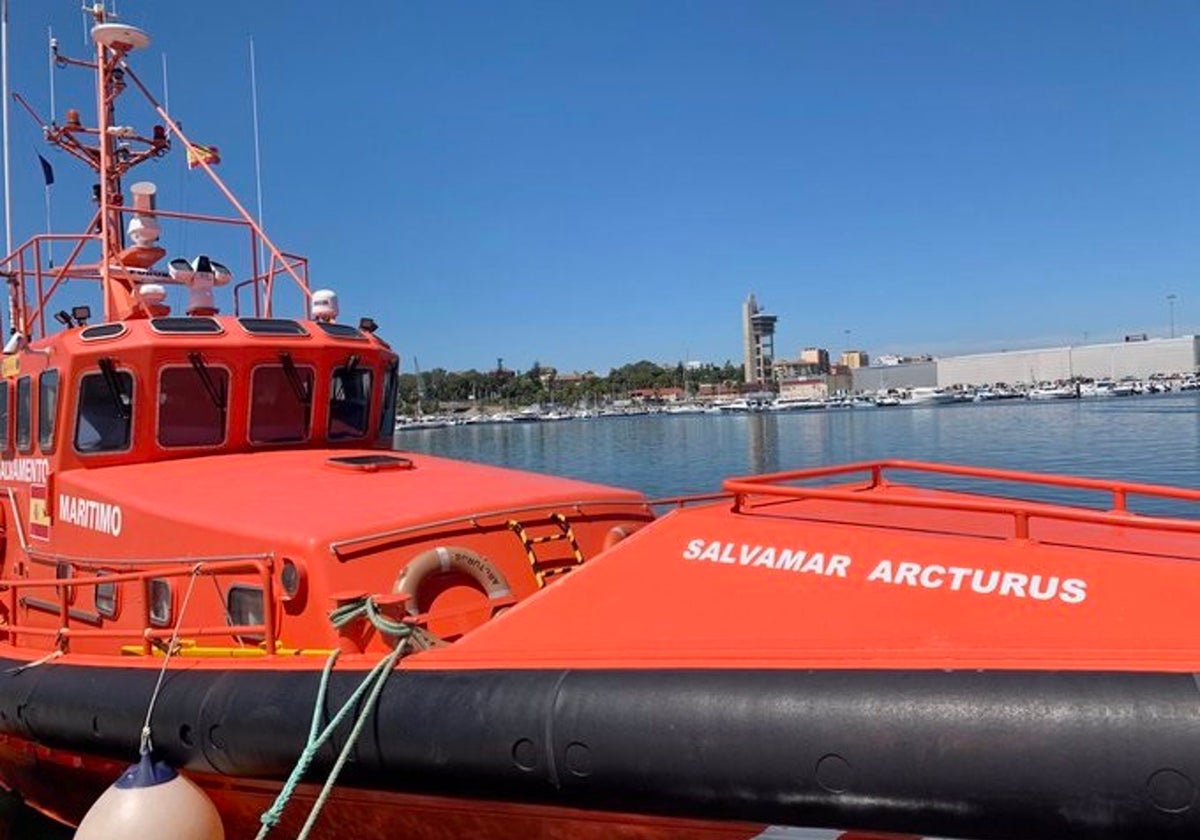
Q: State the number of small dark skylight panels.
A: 4